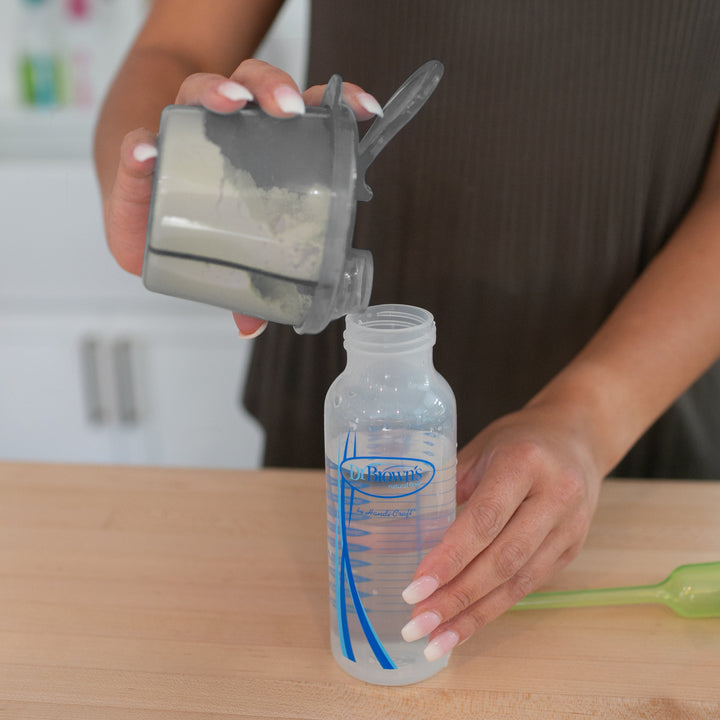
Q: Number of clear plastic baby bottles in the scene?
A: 1